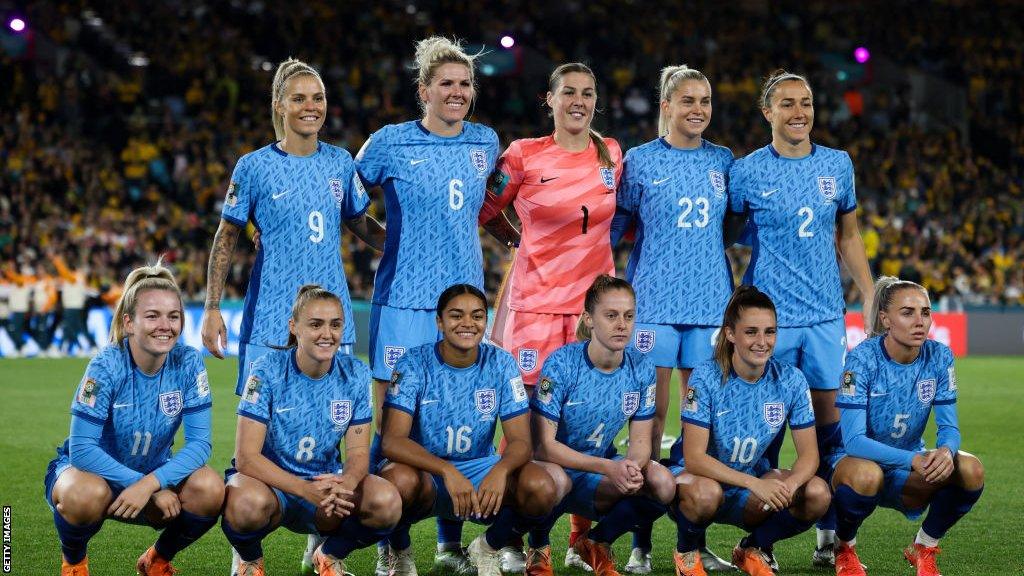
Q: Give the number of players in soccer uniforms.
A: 11